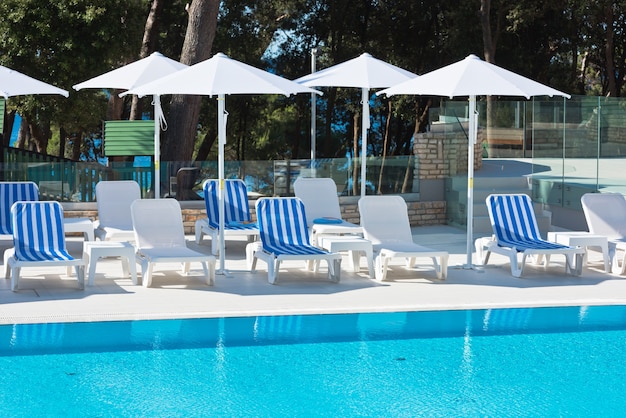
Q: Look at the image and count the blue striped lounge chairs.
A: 5